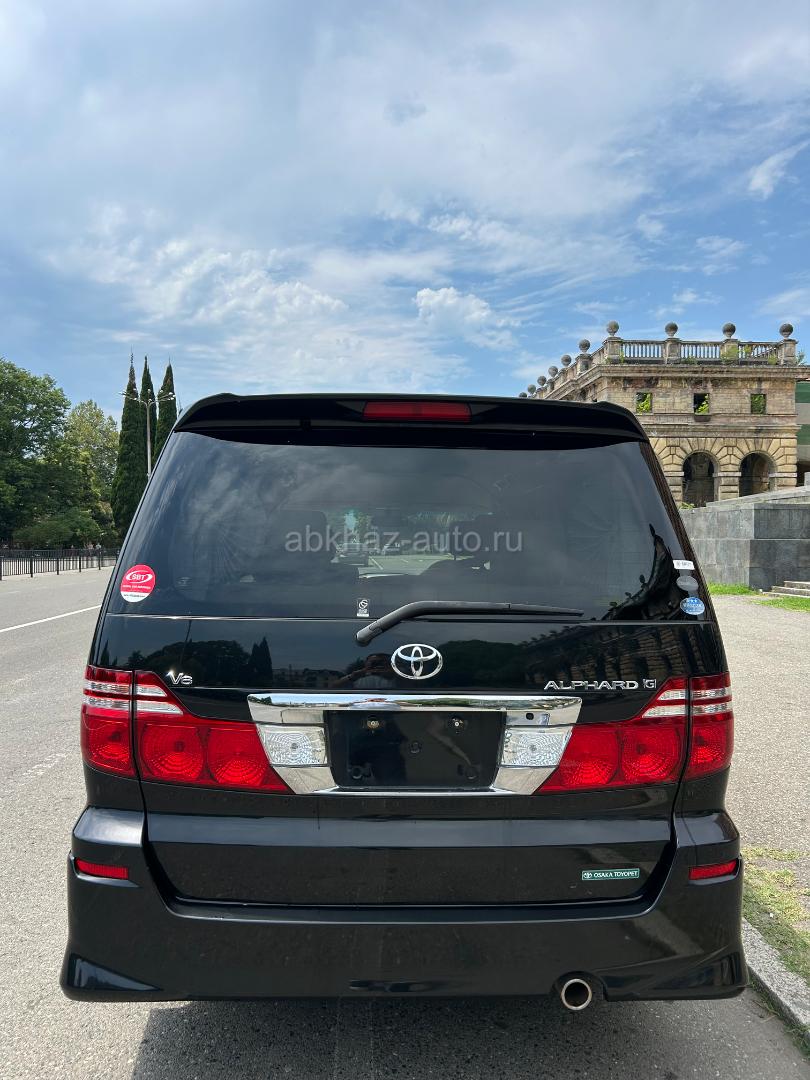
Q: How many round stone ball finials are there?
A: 10